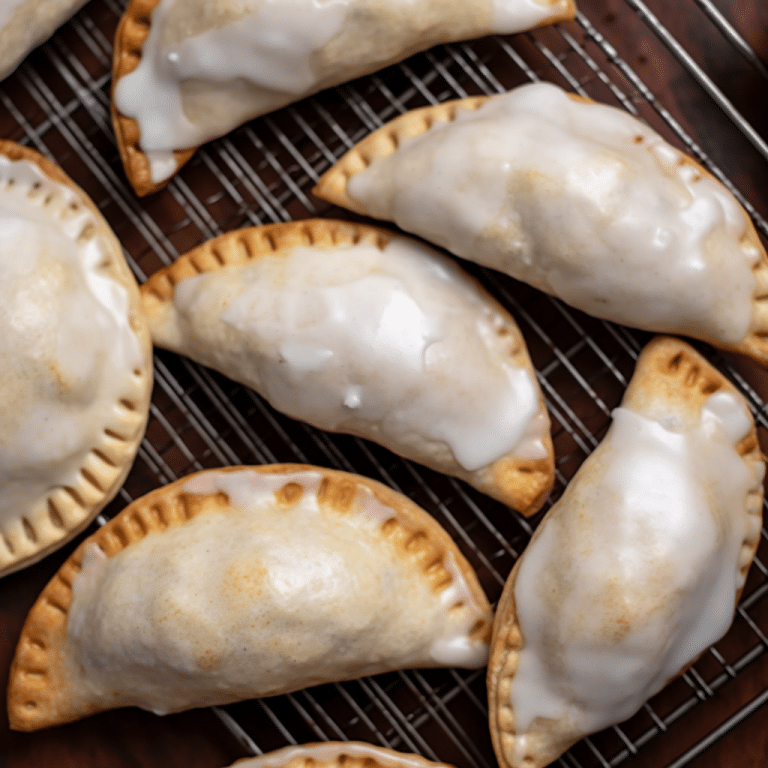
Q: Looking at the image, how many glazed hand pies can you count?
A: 8